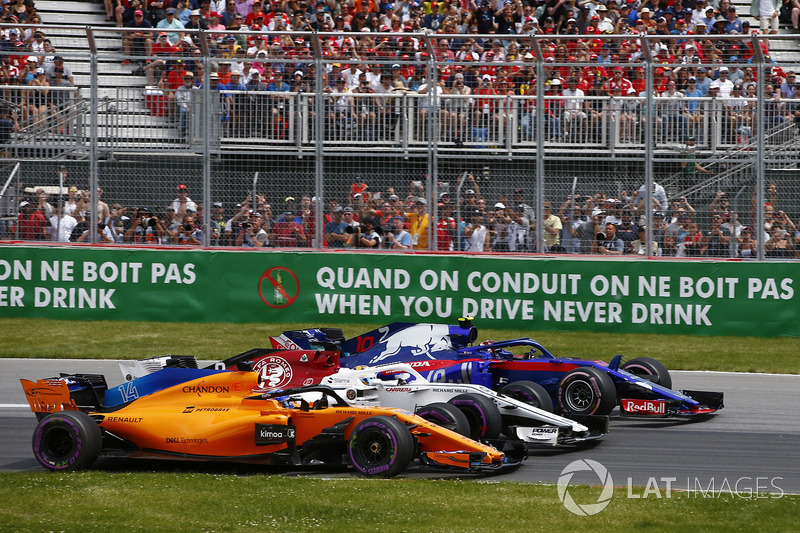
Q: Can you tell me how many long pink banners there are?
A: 0